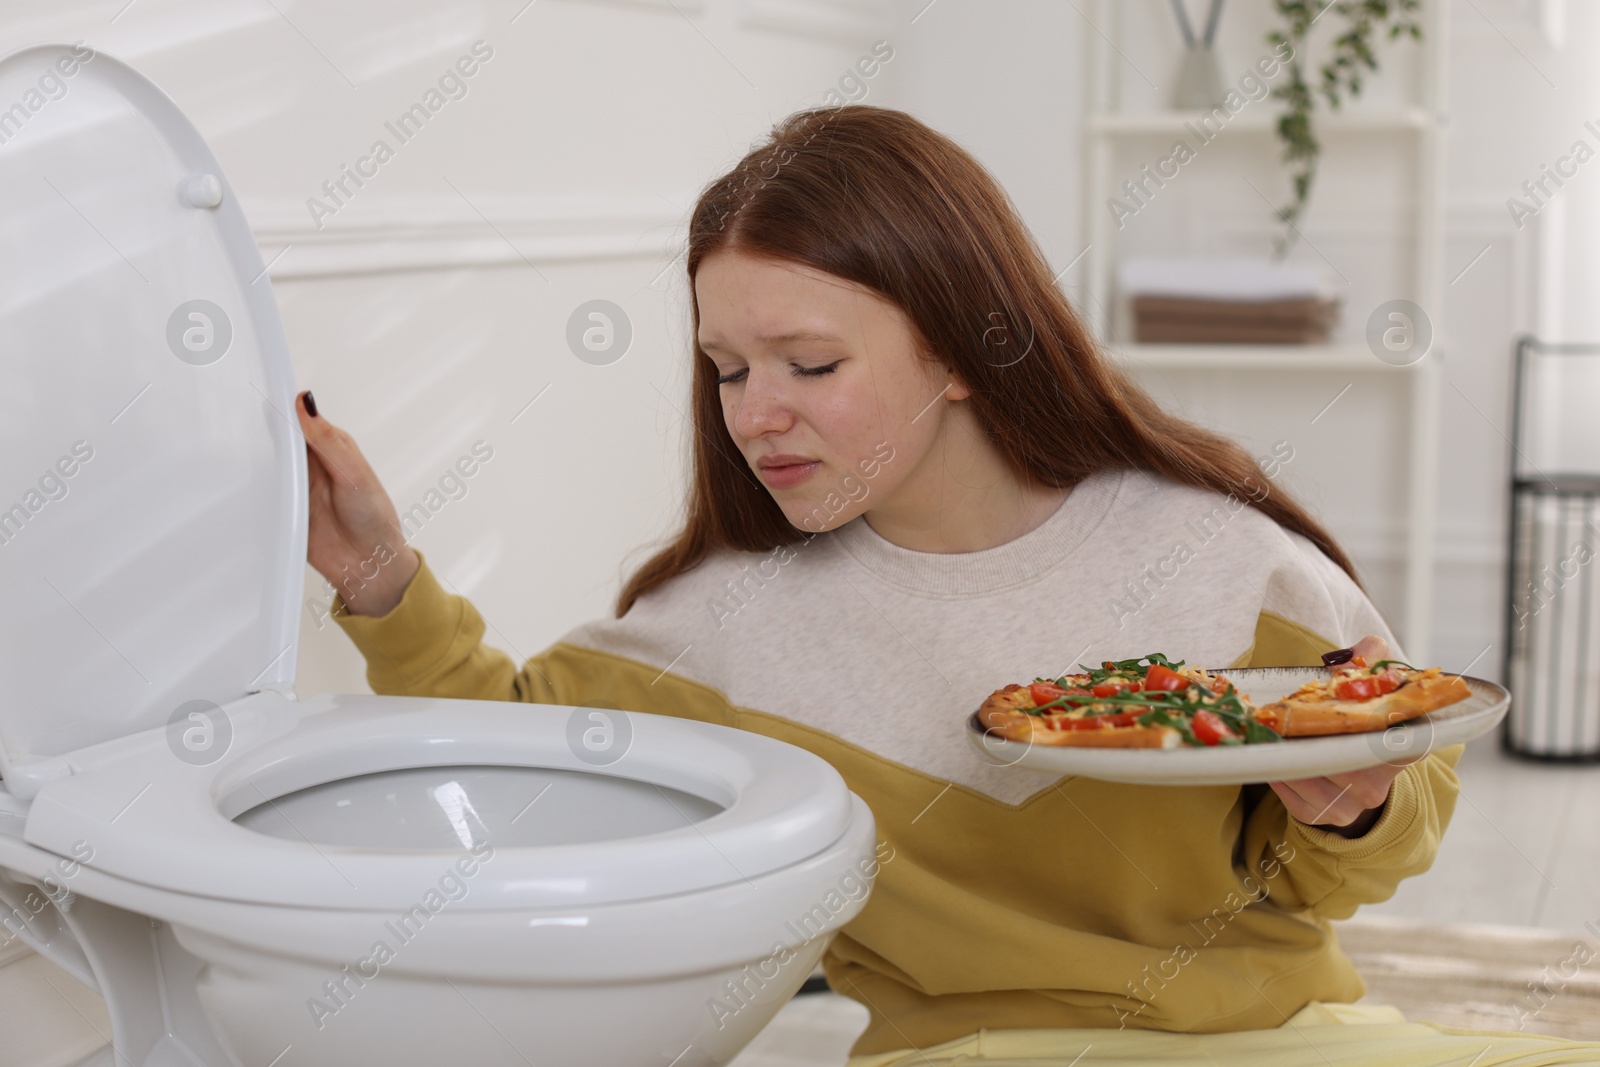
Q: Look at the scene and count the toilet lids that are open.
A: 1